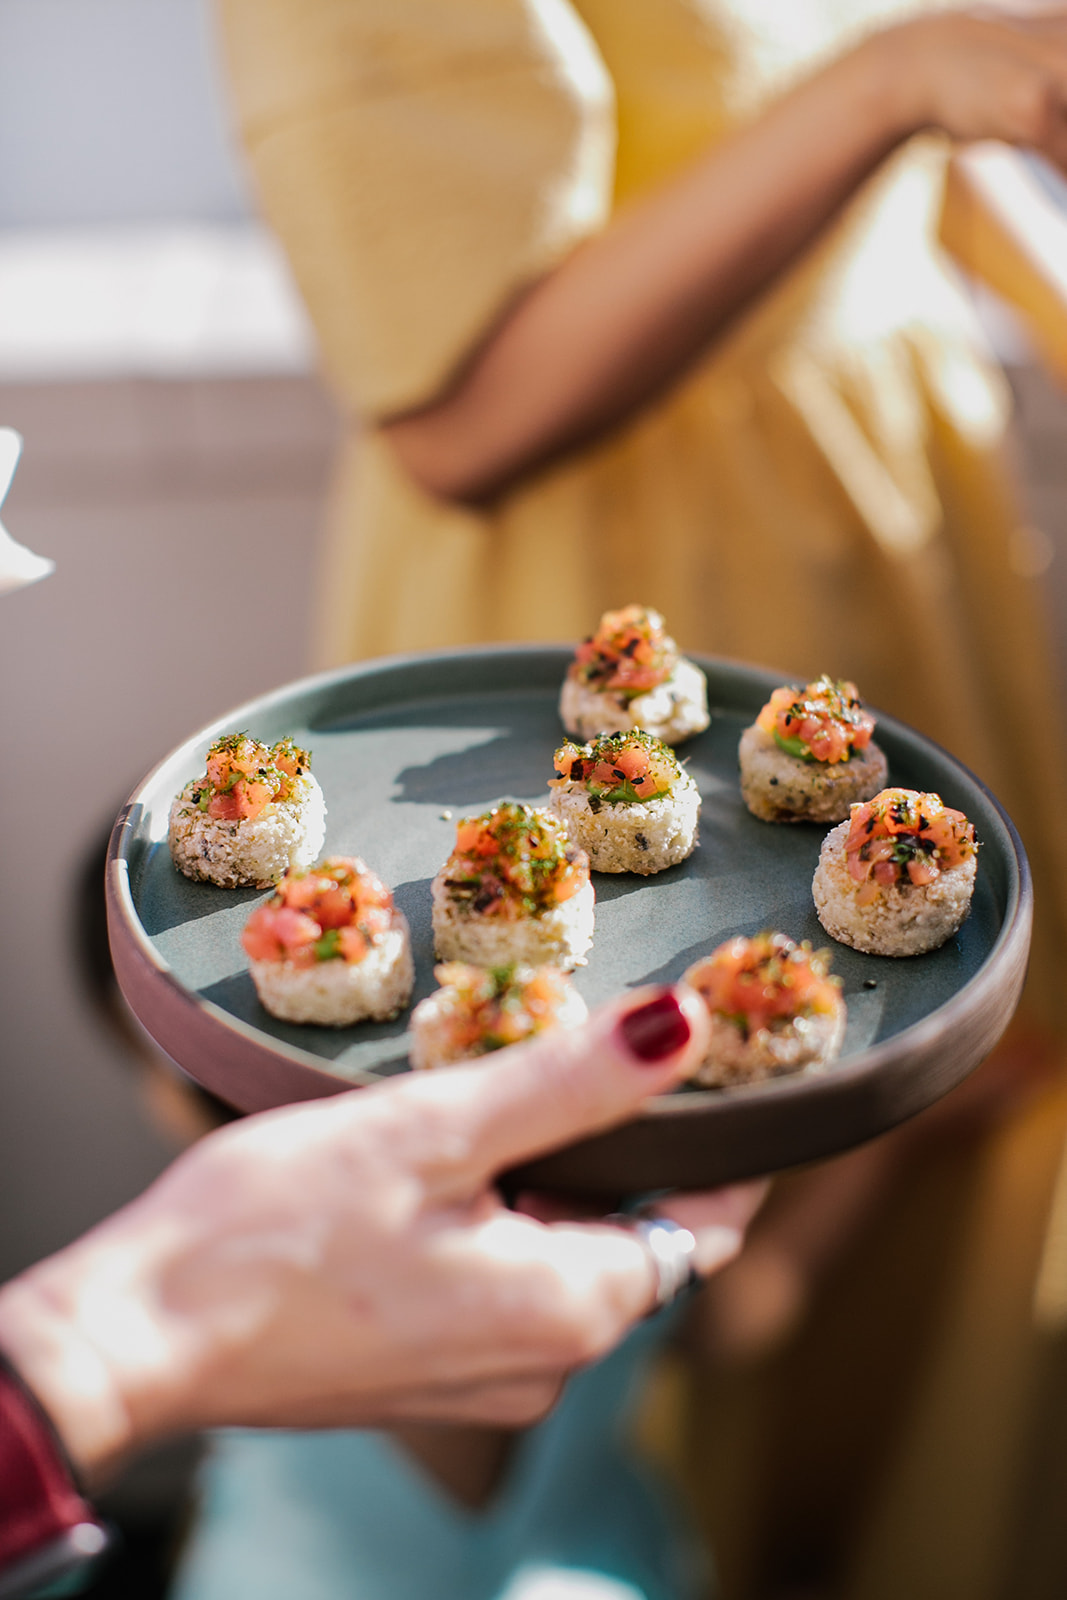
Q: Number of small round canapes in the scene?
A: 9